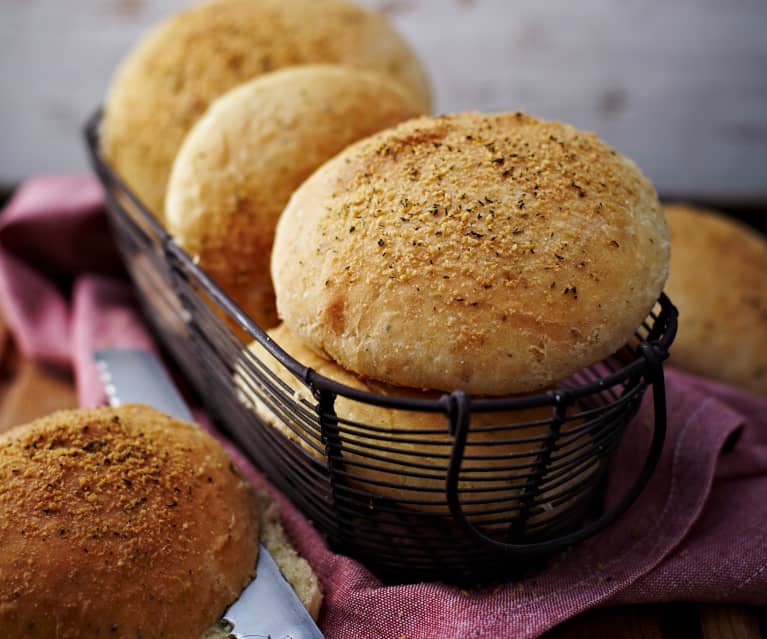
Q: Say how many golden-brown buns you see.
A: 6